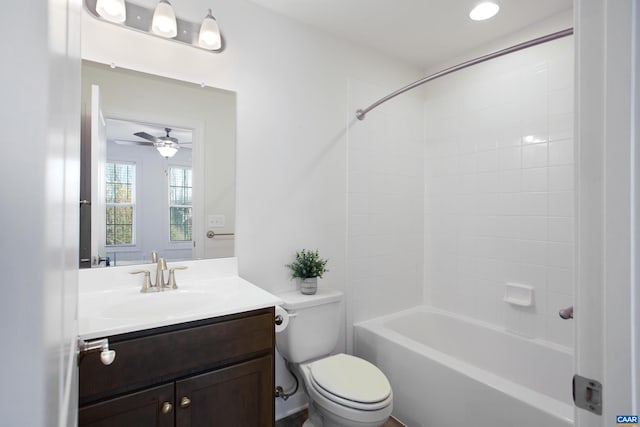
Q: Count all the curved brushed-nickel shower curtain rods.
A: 1